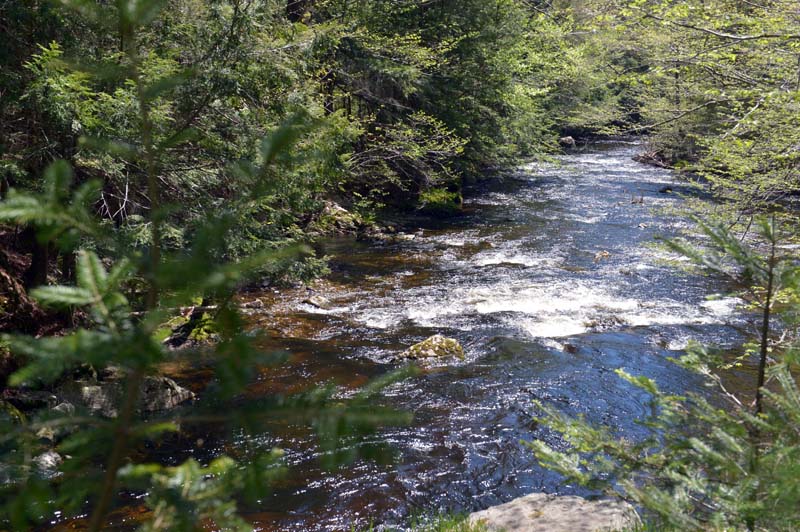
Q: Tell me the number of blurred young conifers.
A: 2